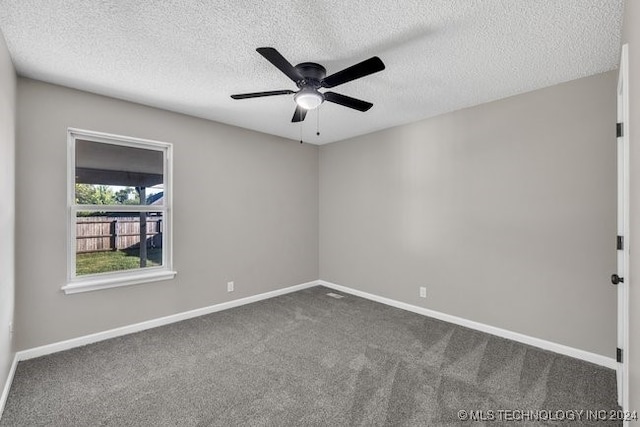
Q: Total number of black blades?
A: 5